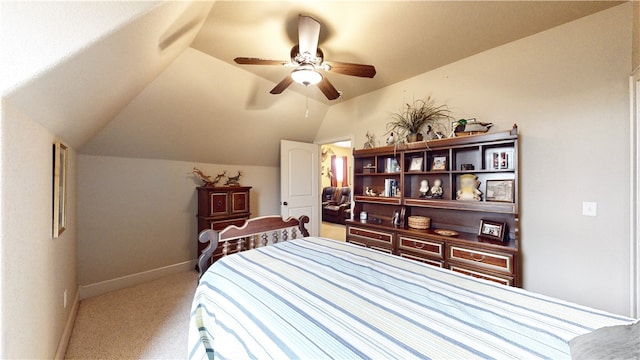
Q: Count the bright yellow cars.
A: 0